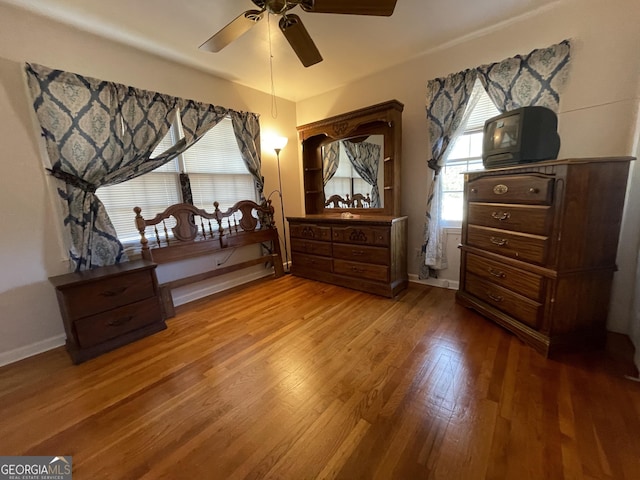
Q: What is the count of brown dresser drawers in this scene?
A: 13